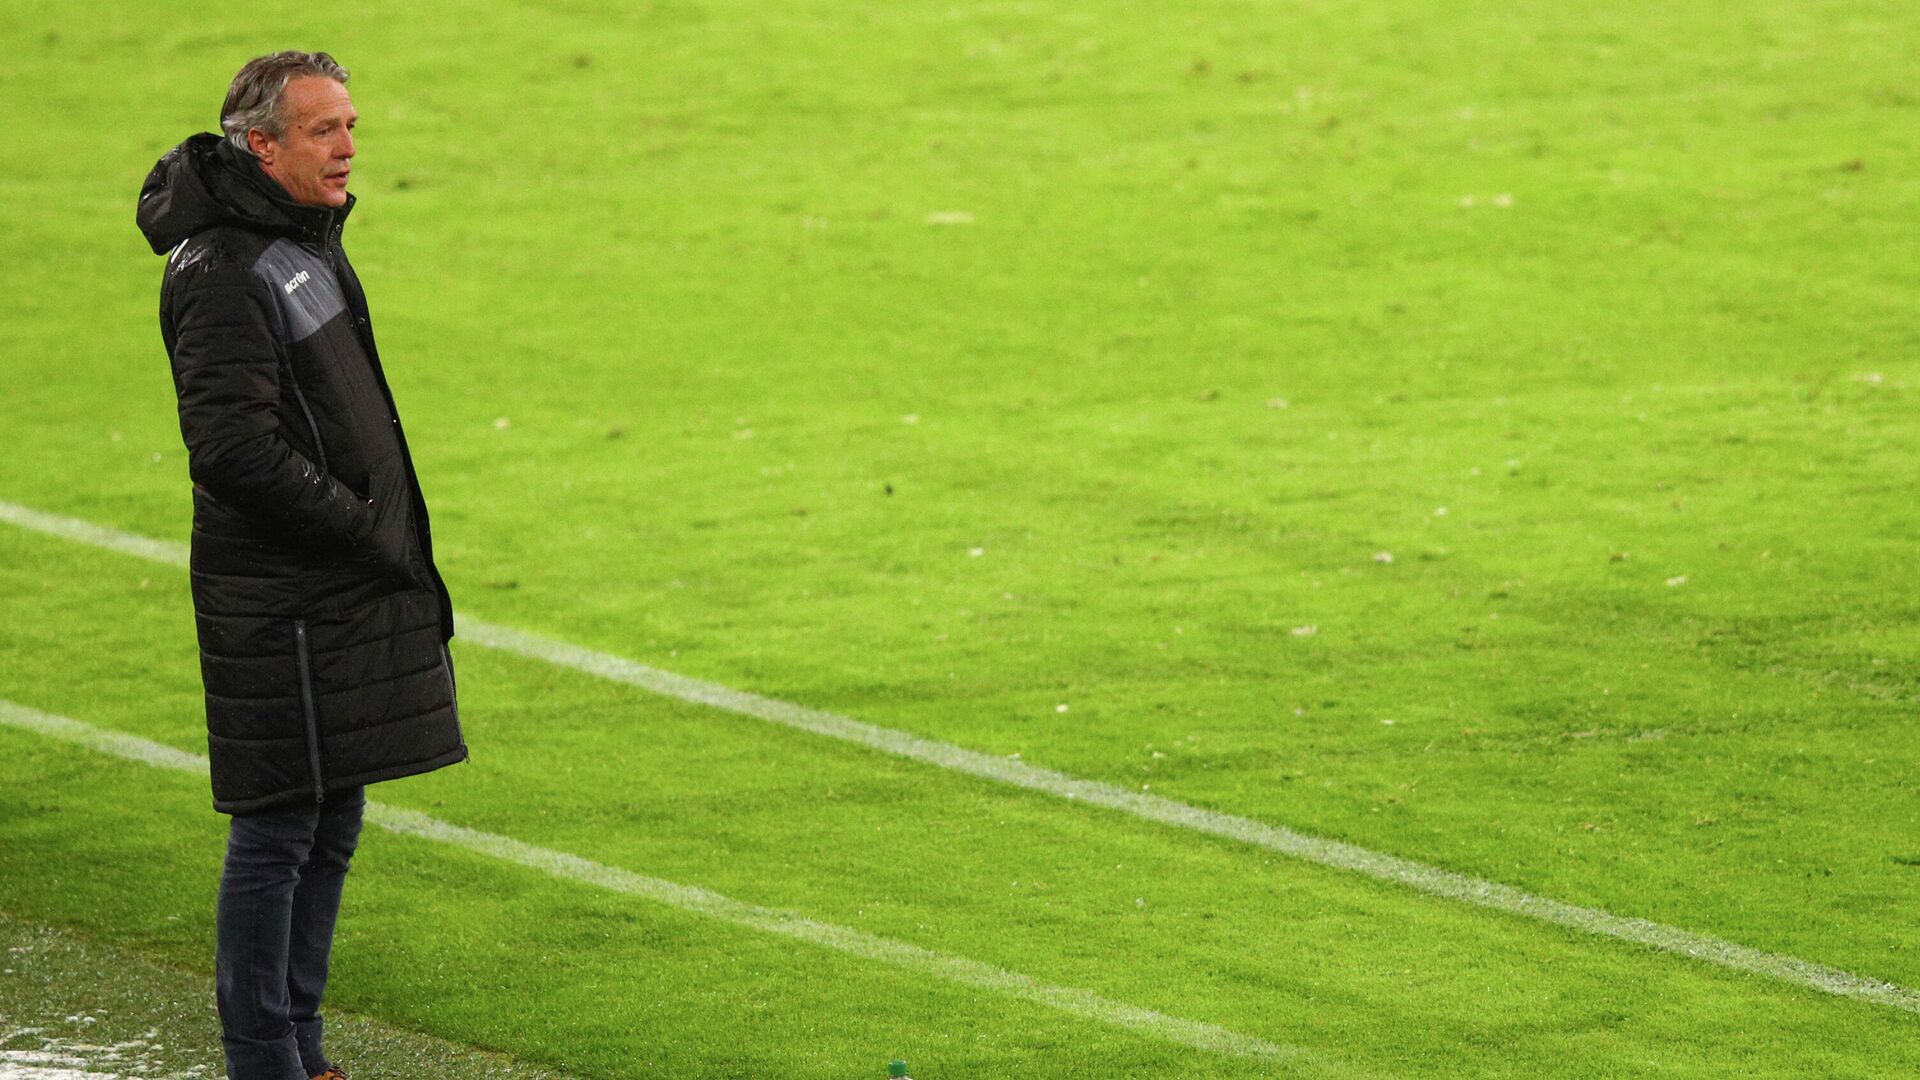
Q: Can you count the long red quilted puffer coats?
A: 0